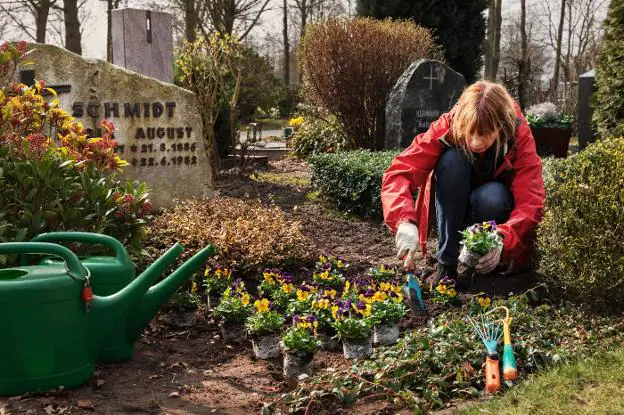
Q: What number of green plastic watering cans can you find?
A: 2